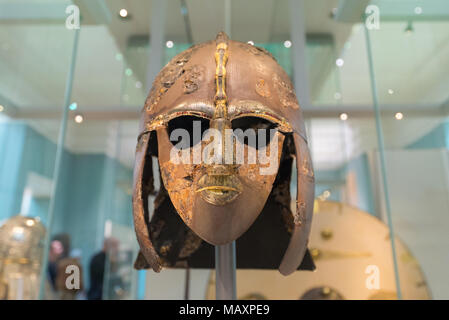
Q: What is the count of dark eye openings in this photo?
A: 2